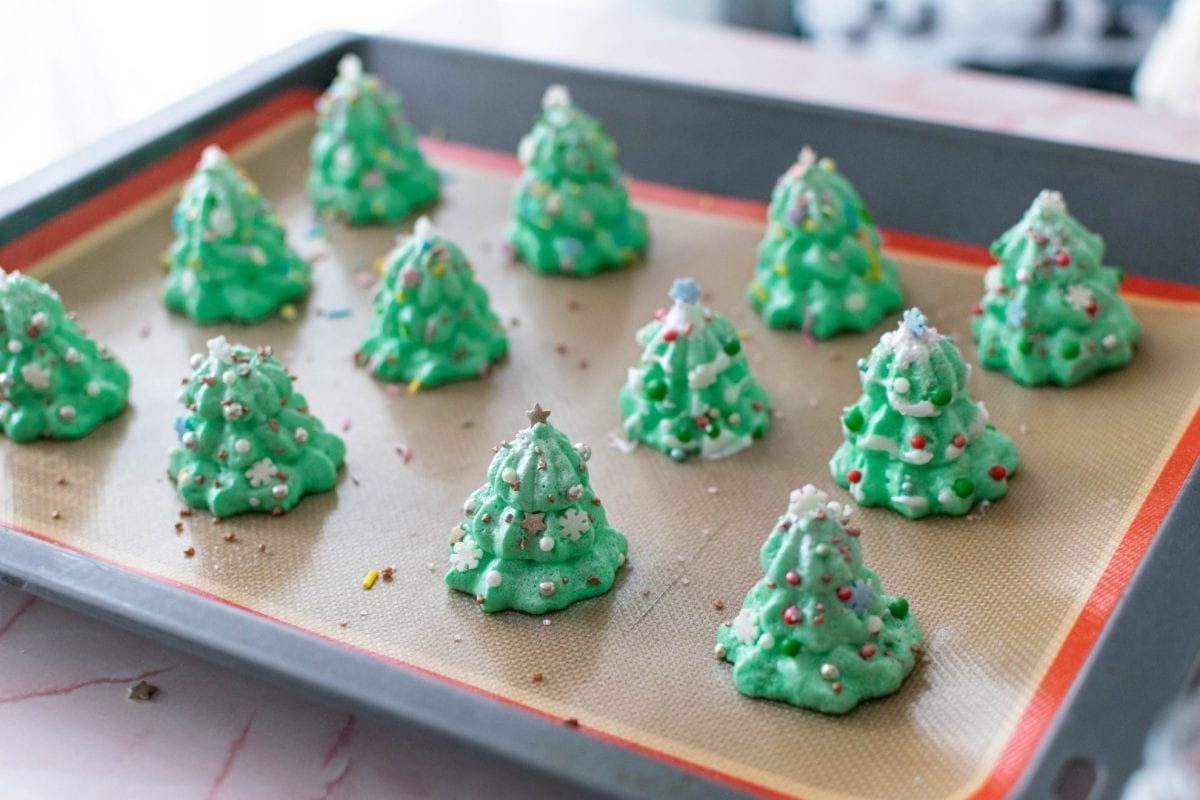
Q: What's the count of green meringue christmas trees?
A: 12